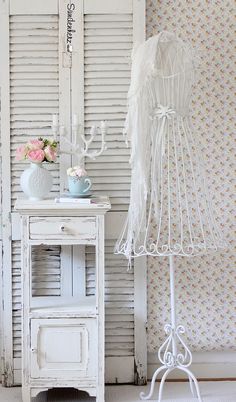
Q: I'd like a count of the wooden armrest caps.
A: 0